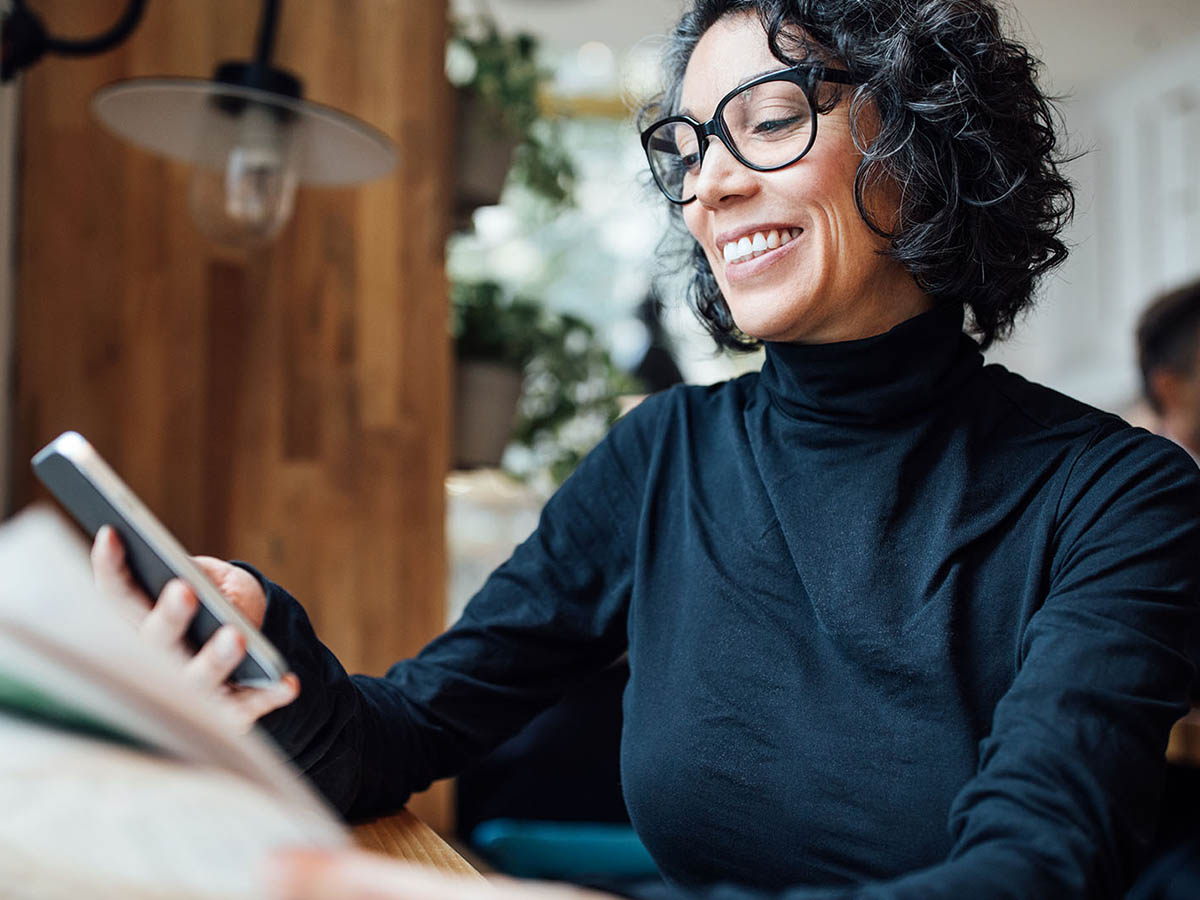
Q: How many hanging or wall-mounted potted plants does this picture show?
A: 2